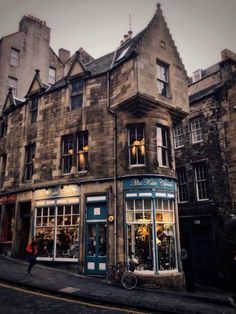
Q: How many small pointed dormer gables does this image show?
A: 3